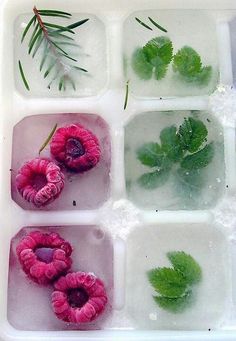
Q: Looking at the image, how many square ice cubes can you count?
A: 6